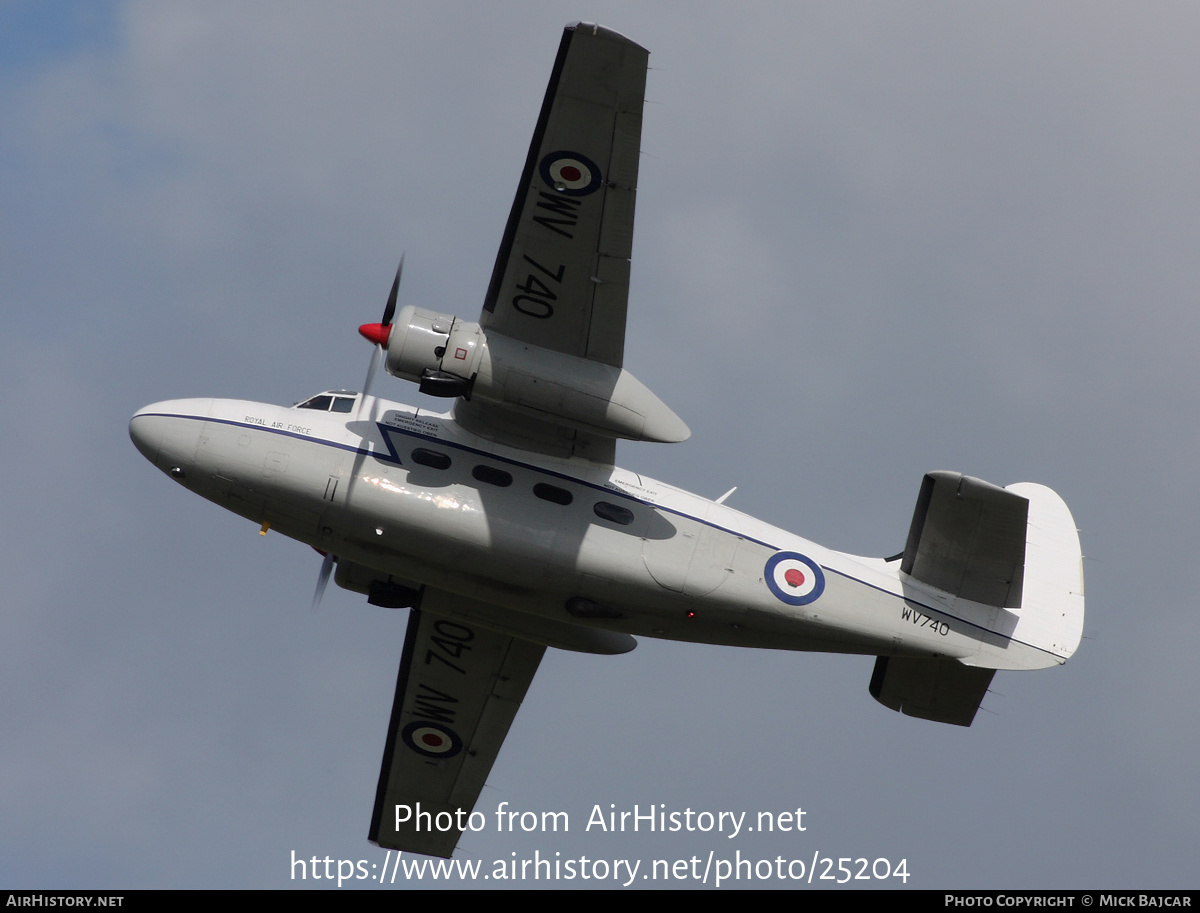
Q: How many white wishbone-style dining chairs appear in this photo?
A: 0